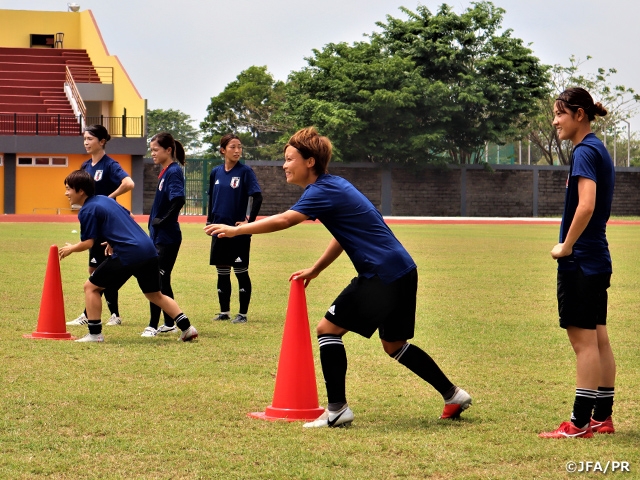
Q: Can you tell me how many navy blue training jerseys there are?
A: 6